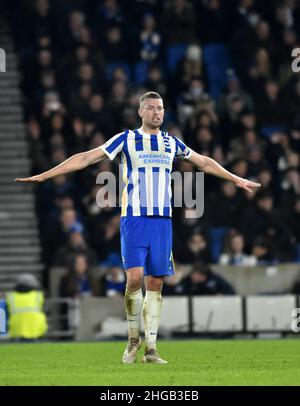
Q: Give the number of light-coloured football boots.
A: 2